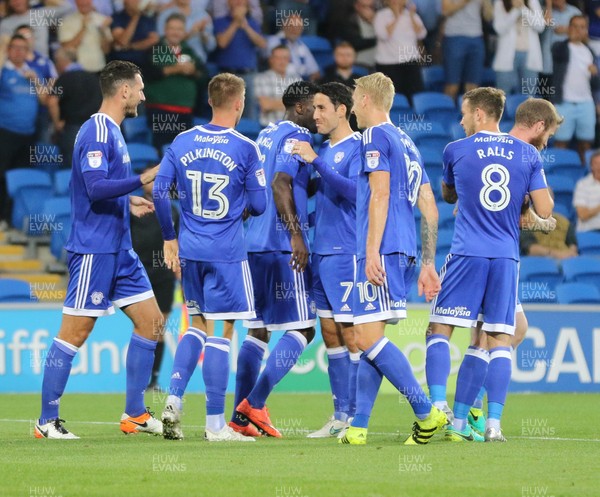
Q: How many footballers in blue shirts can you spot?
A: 7